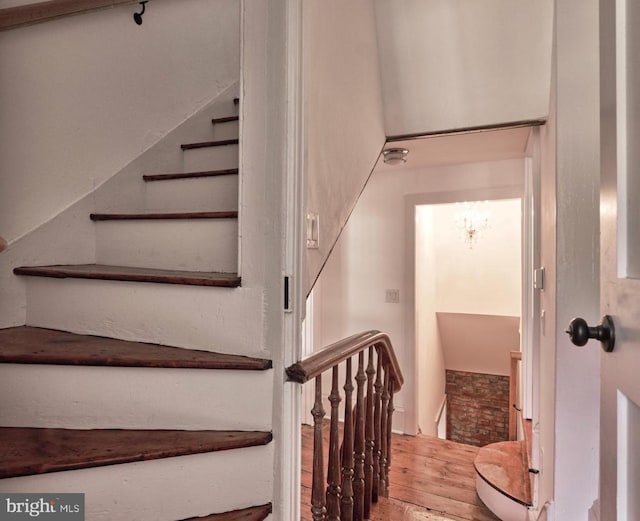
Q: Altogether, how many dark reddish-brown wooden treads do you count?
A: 9